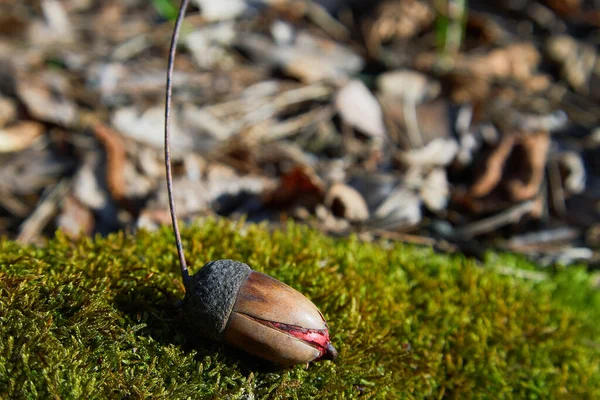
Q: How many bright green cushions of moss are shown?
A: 1